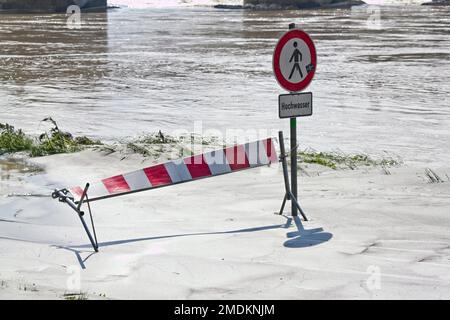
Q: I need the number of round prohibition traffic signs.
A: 1